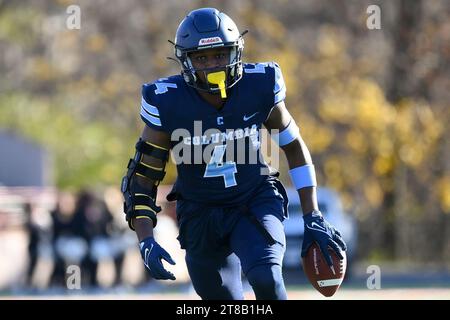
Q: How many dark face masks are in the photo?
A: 1